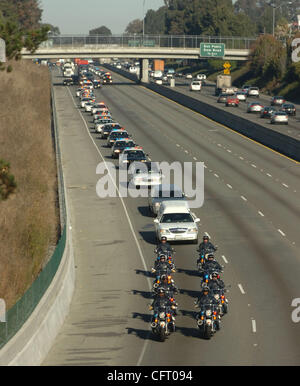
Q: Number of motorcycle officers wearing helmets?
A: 8